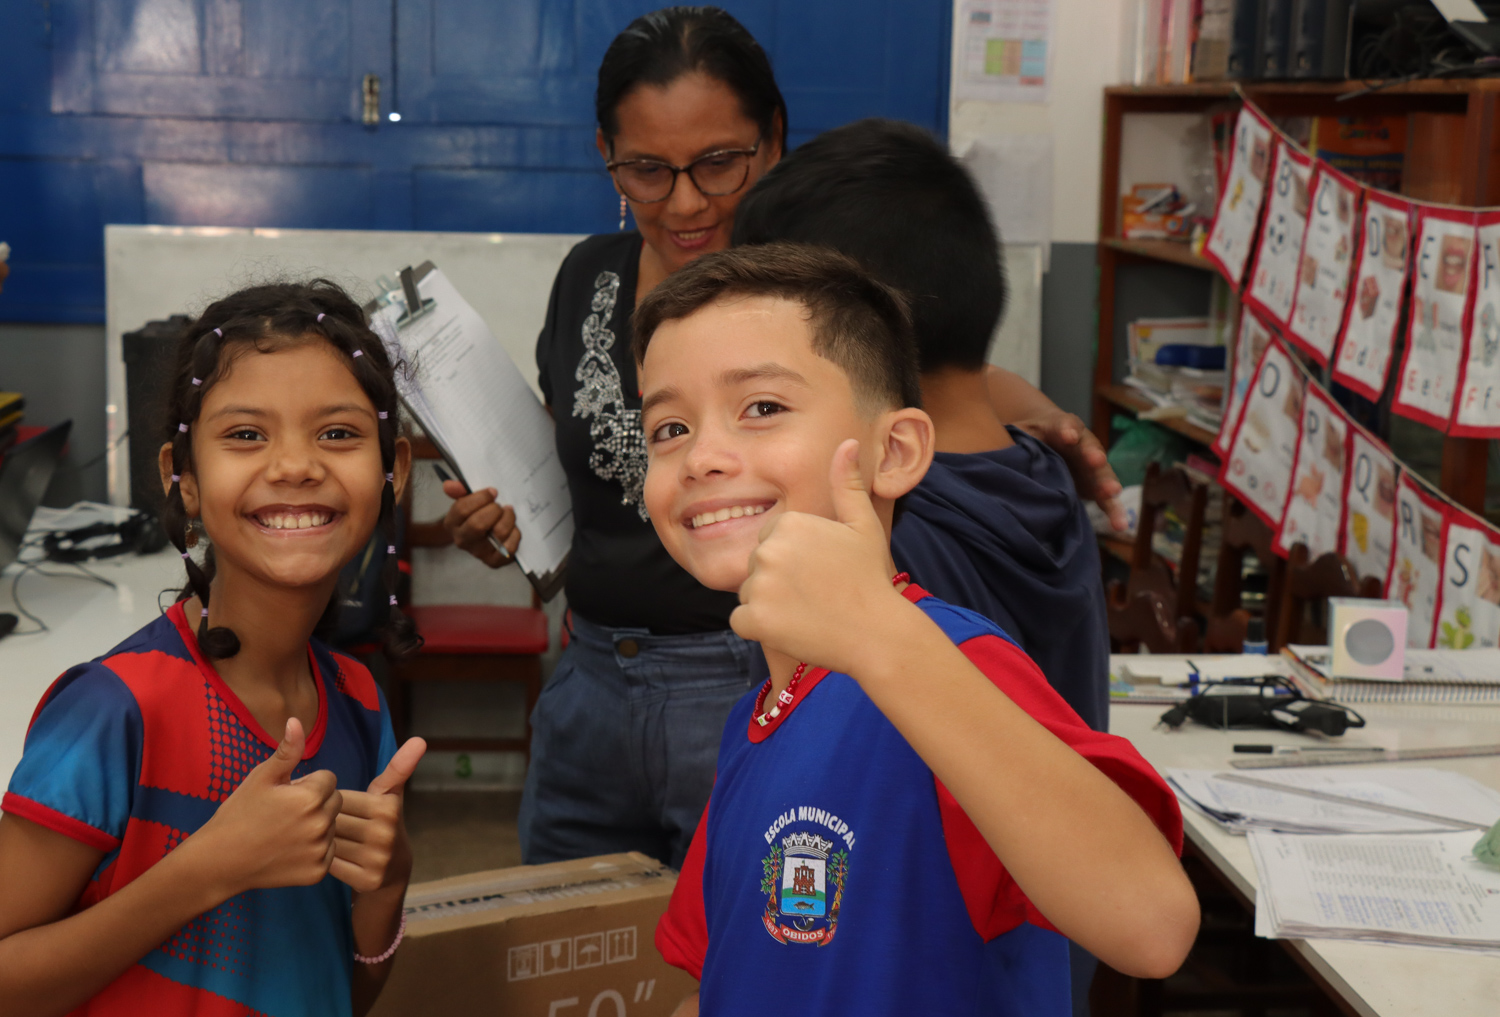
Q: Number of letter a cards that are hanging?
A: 1